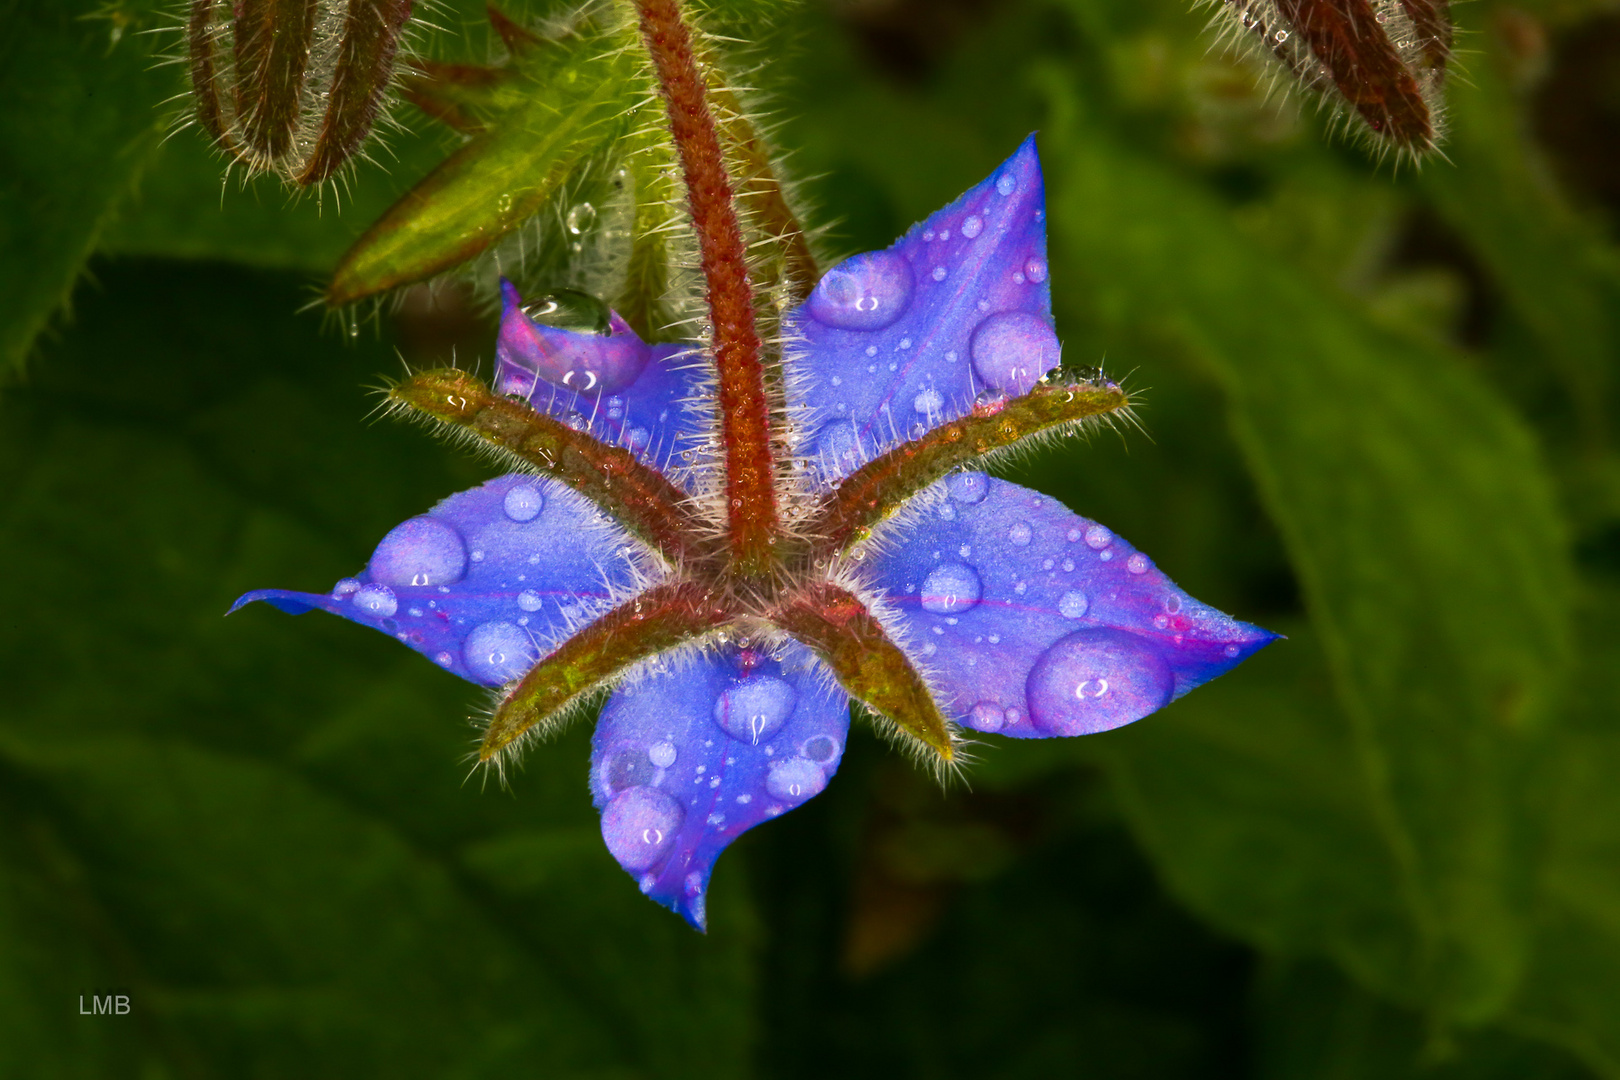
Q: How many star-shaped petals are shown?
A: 5